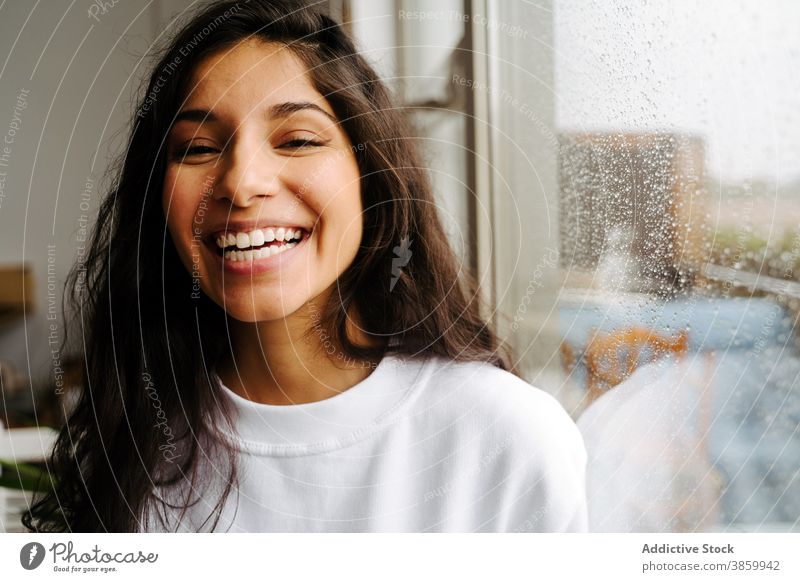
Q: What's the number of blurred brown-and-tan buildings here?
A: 1